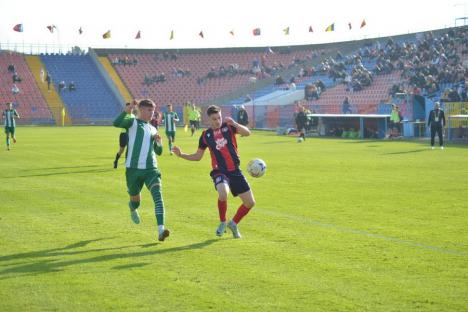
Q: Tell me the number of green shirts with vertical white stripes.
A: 3